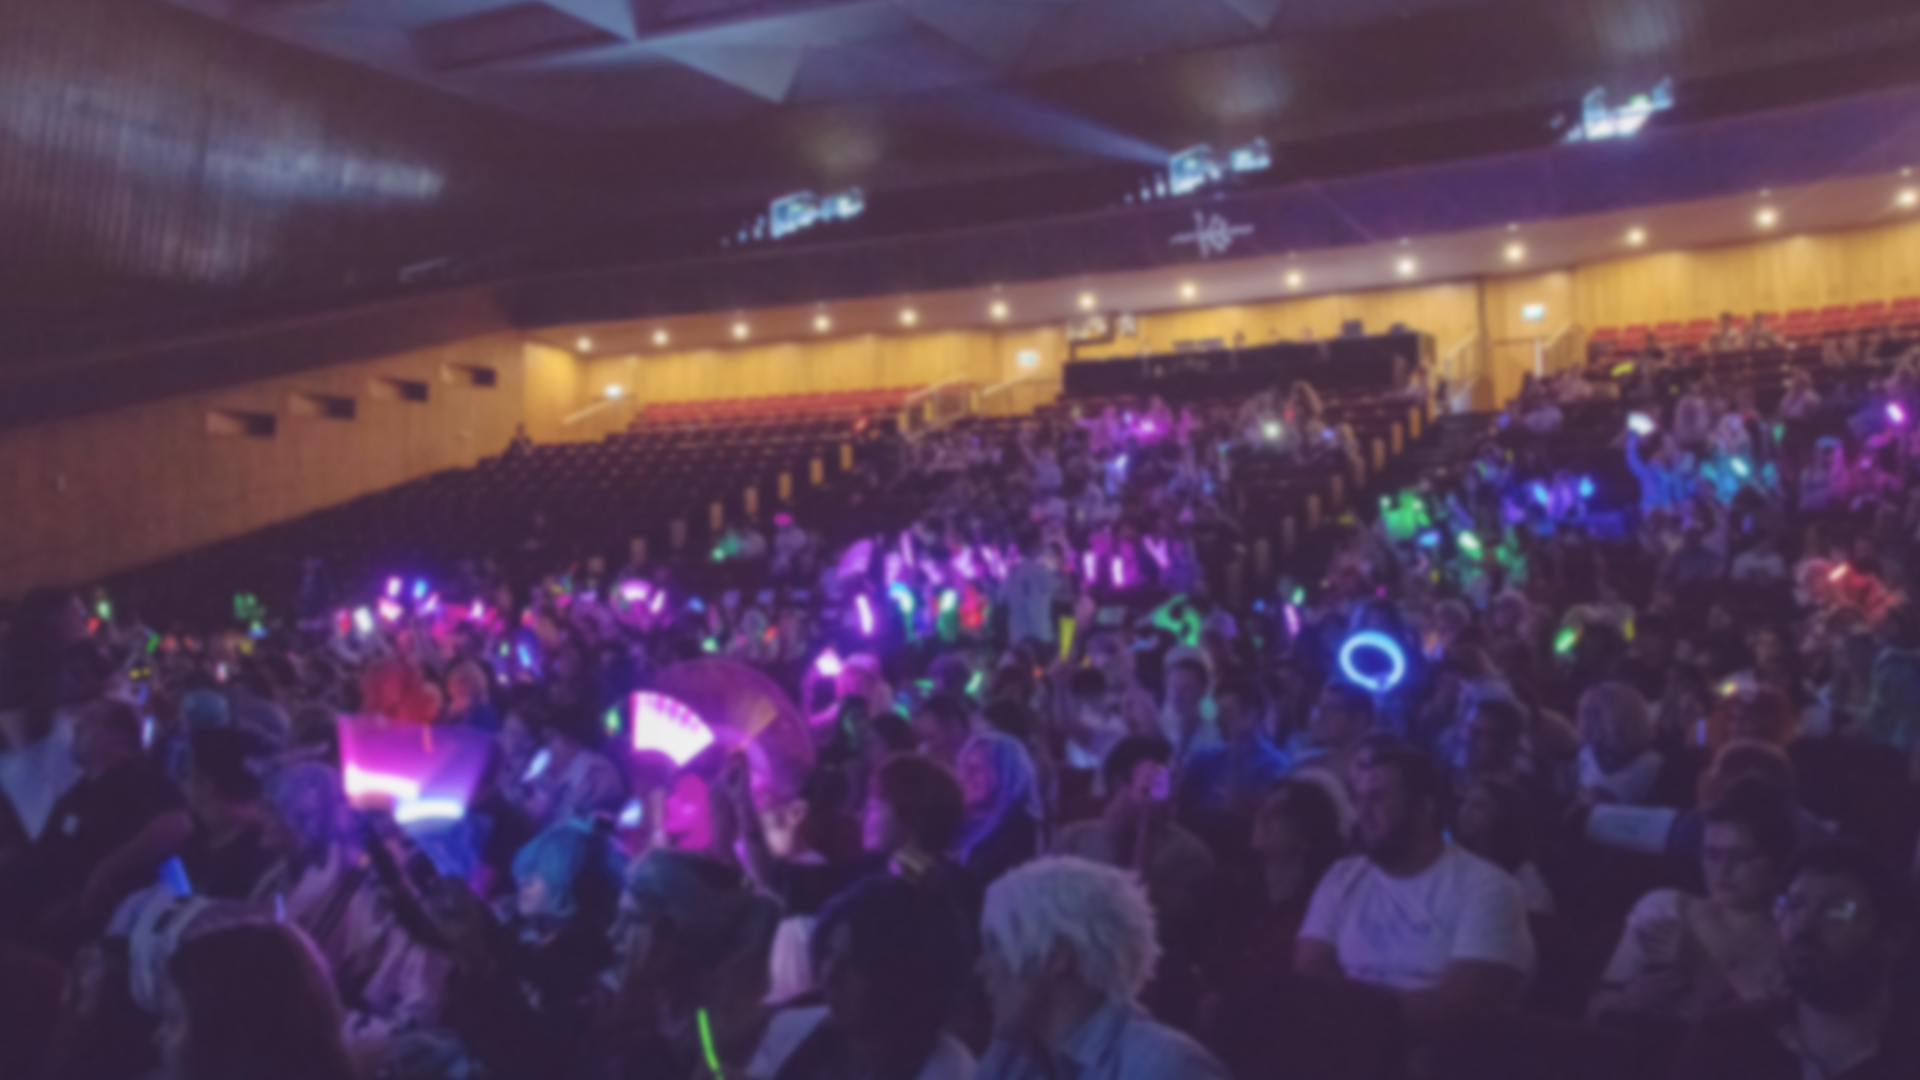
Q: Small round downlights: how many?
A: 14